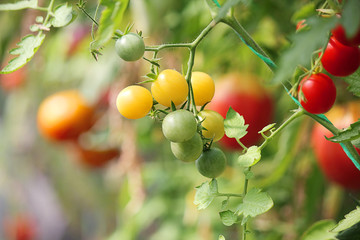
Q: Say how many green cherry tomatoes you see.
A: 4